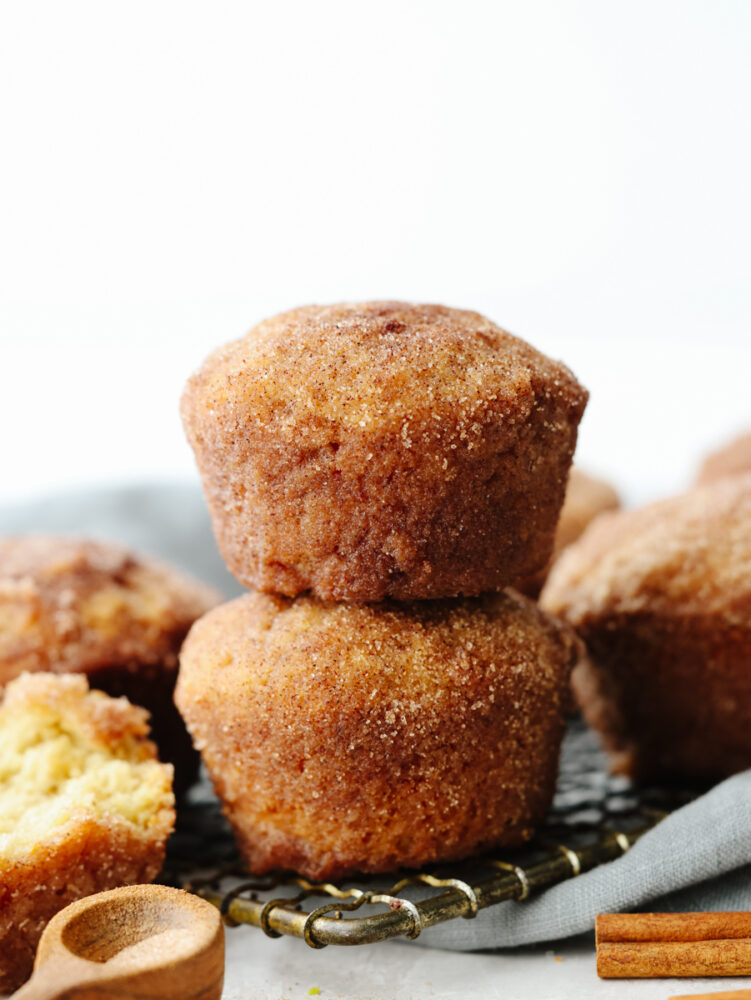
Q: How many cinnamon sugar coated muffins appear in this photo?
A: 7